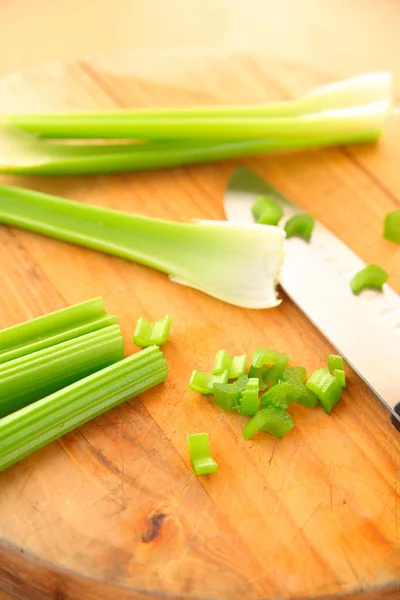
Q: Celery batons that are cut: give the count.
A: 3